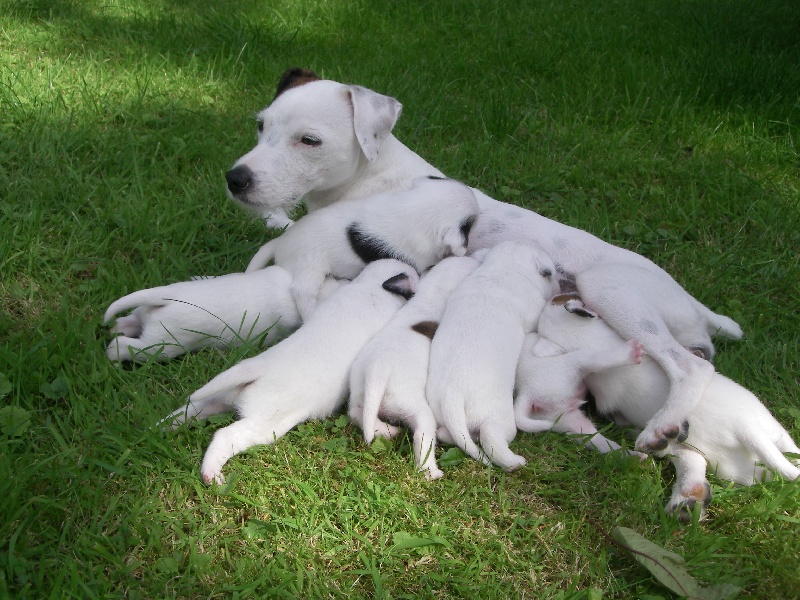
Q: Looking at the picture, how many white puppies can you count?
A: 7